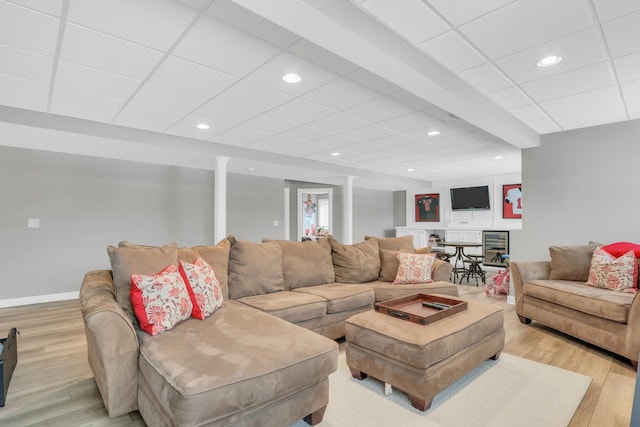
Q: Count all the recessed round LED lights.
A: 7